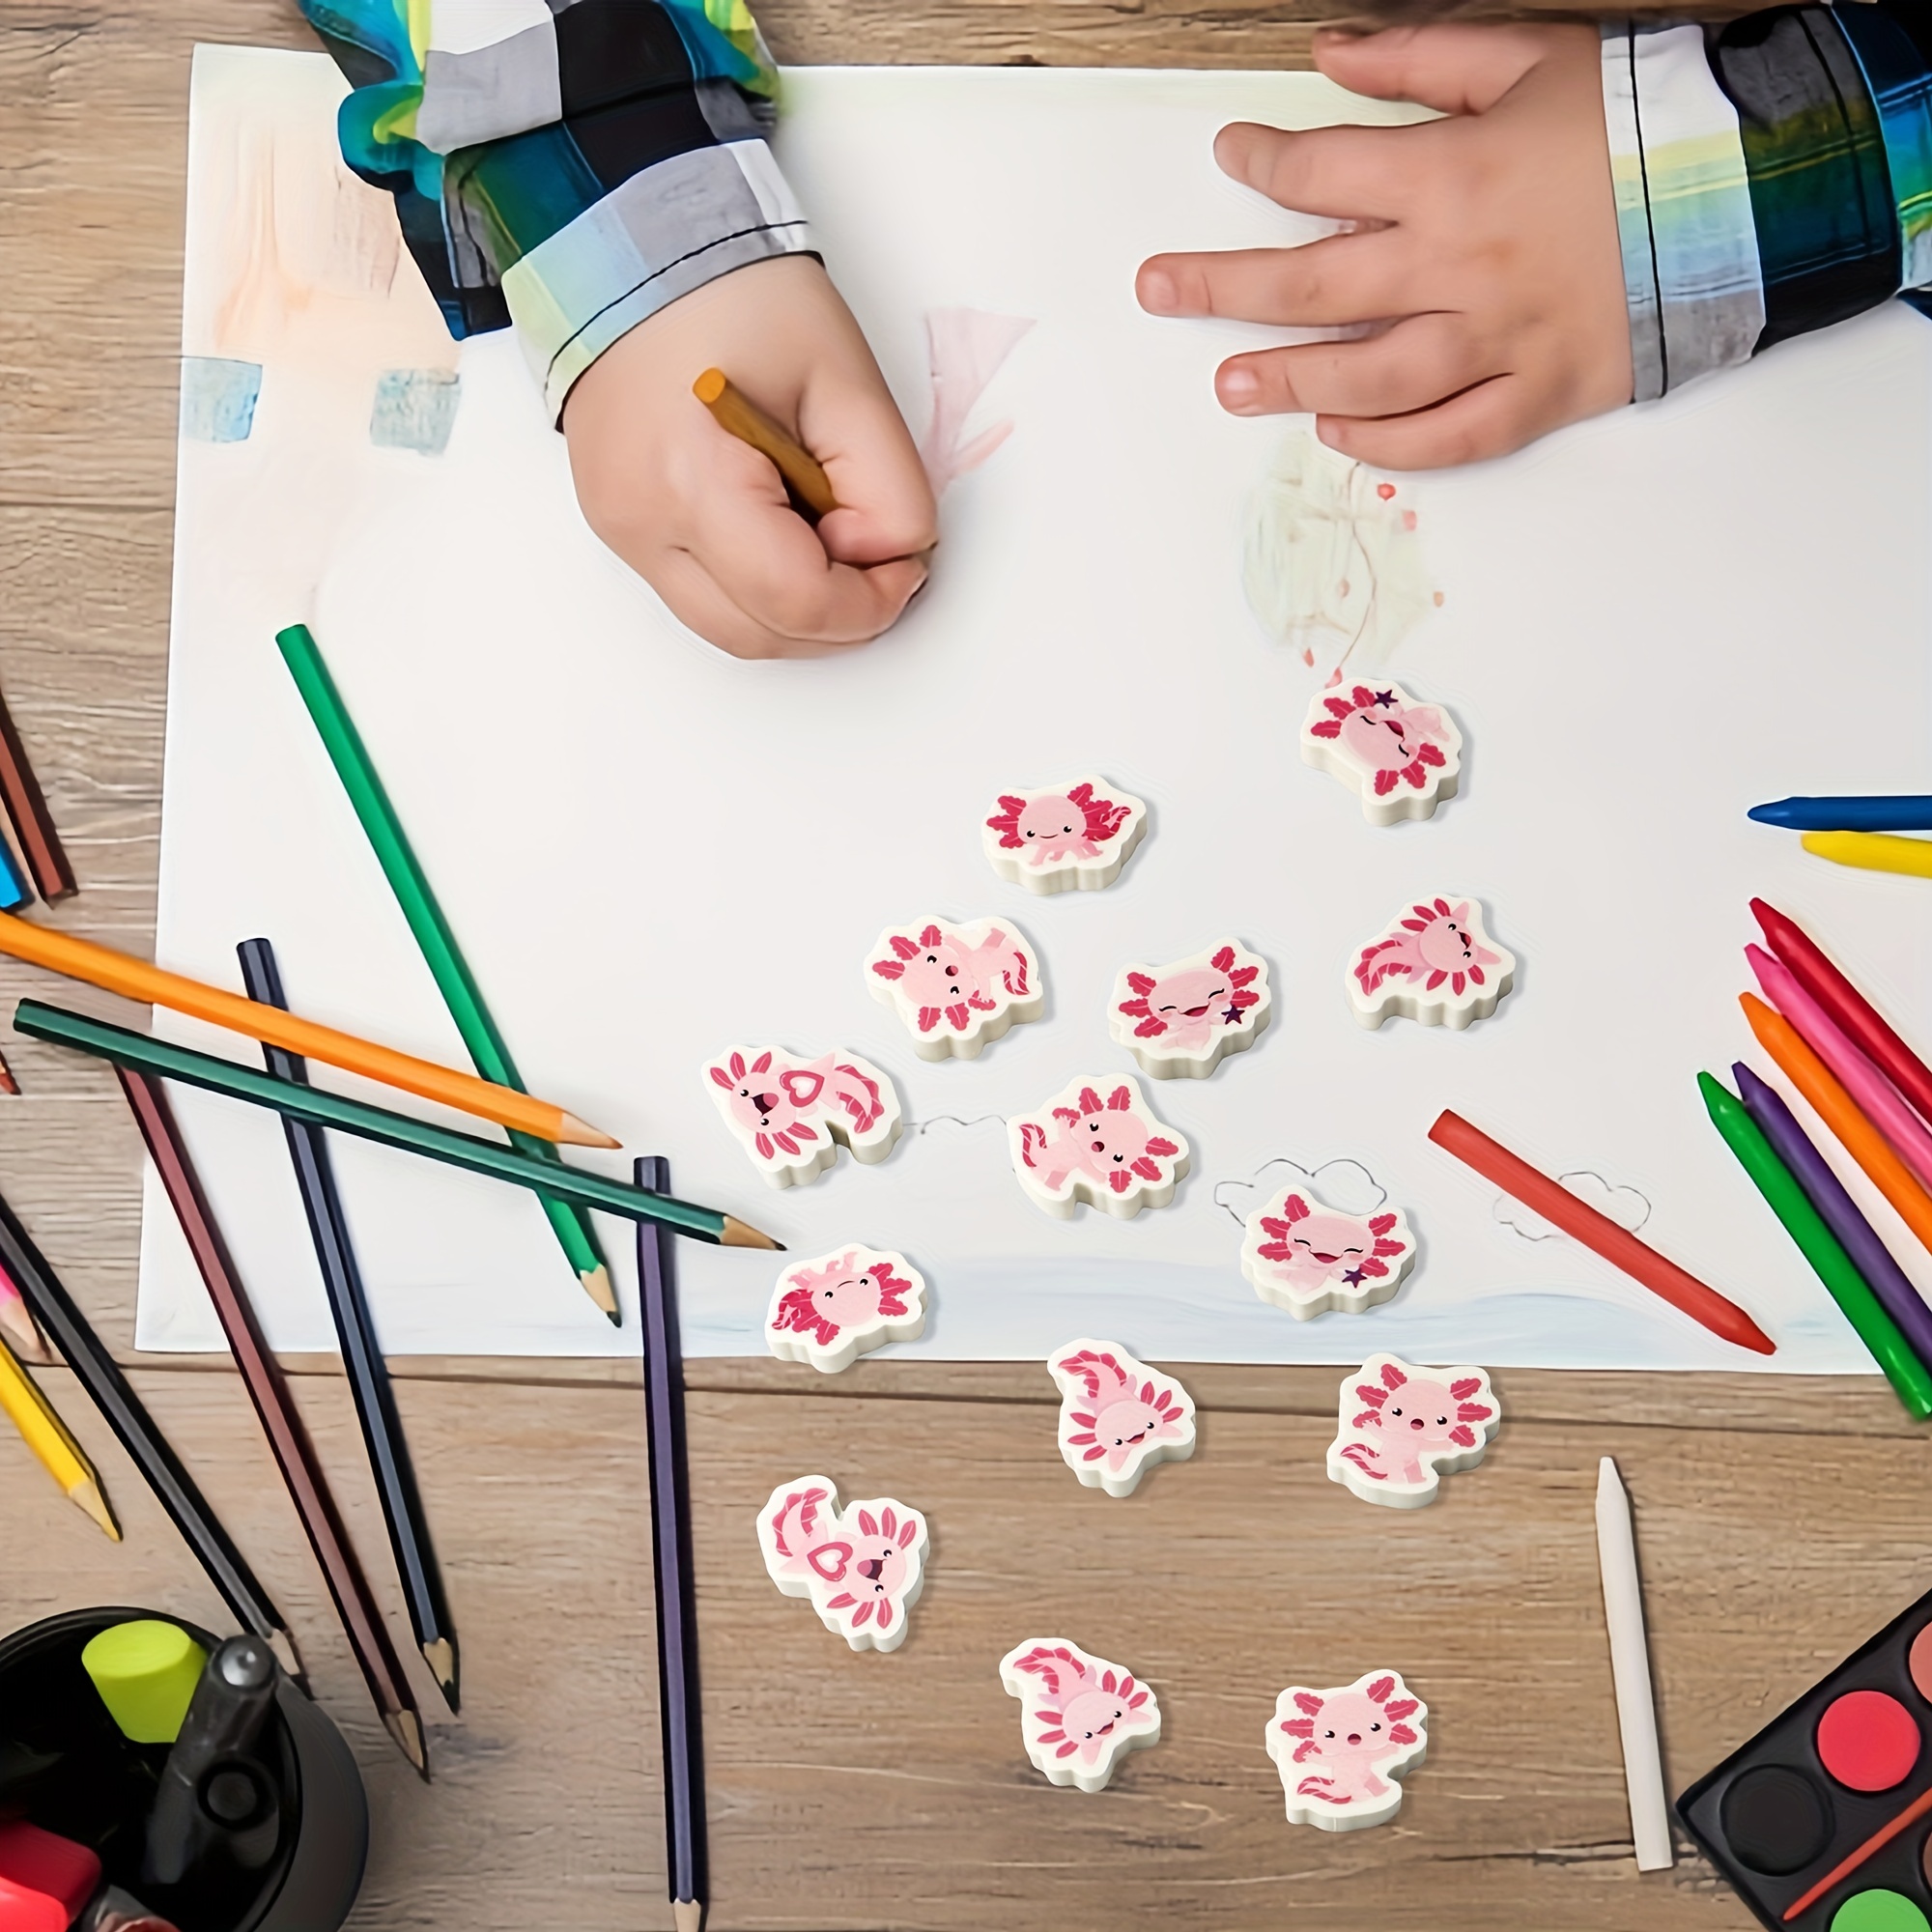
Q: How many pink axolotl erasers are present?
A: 14